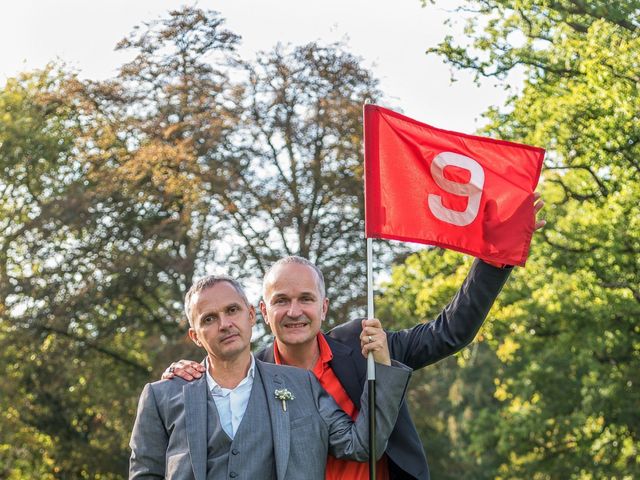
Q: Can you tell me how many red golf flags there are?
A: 1